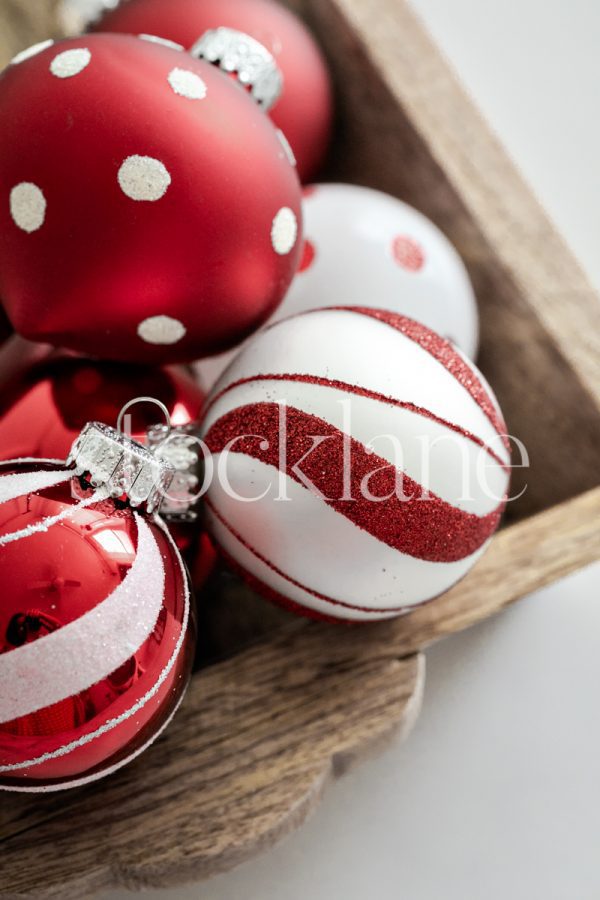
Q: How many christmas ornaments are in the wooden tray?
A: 6